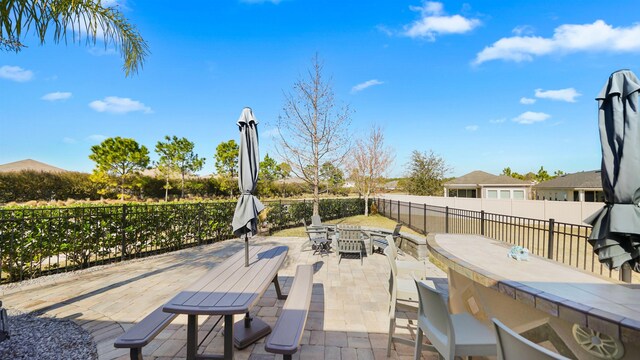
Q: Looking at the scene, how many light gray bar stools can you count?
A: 4